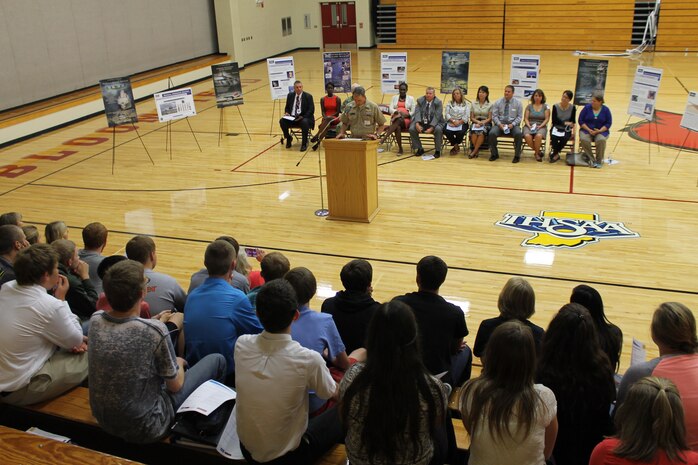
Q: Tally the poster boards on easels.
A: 11